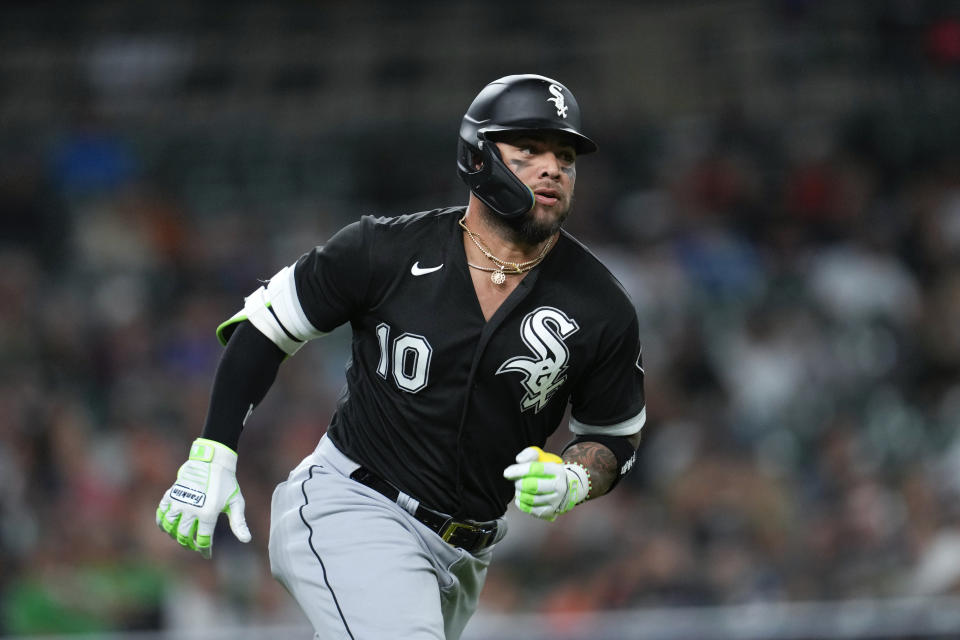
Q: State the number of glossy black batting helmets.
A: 1